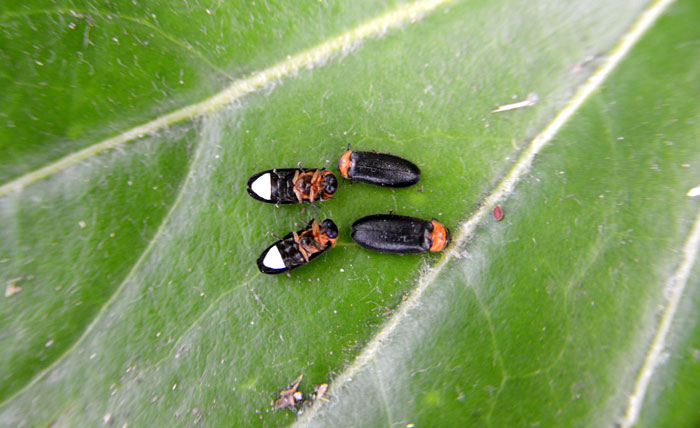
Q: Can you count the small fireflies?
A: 4